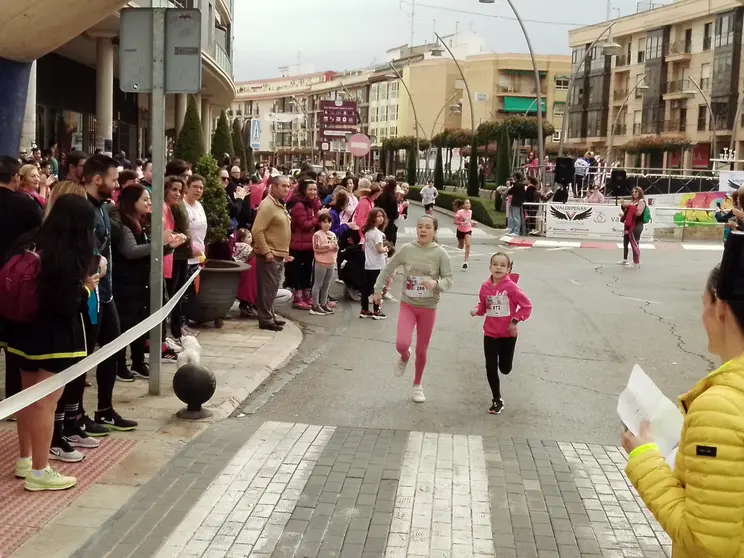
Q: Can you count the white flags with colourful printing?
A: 1